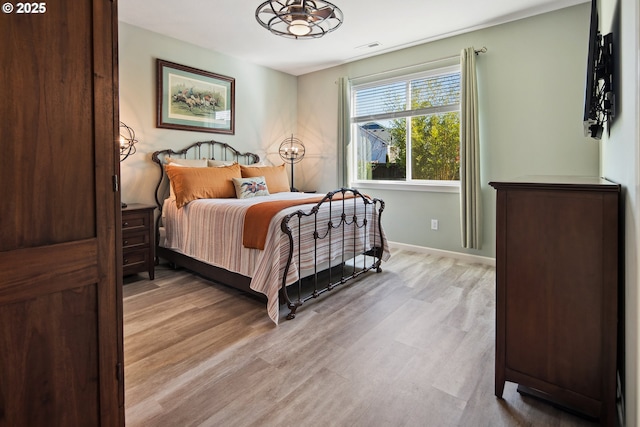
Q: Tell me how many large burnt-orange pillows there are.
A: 2